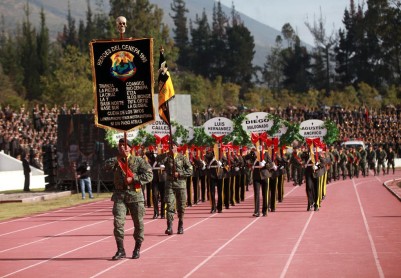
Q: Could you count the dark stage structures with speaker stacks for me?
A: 1